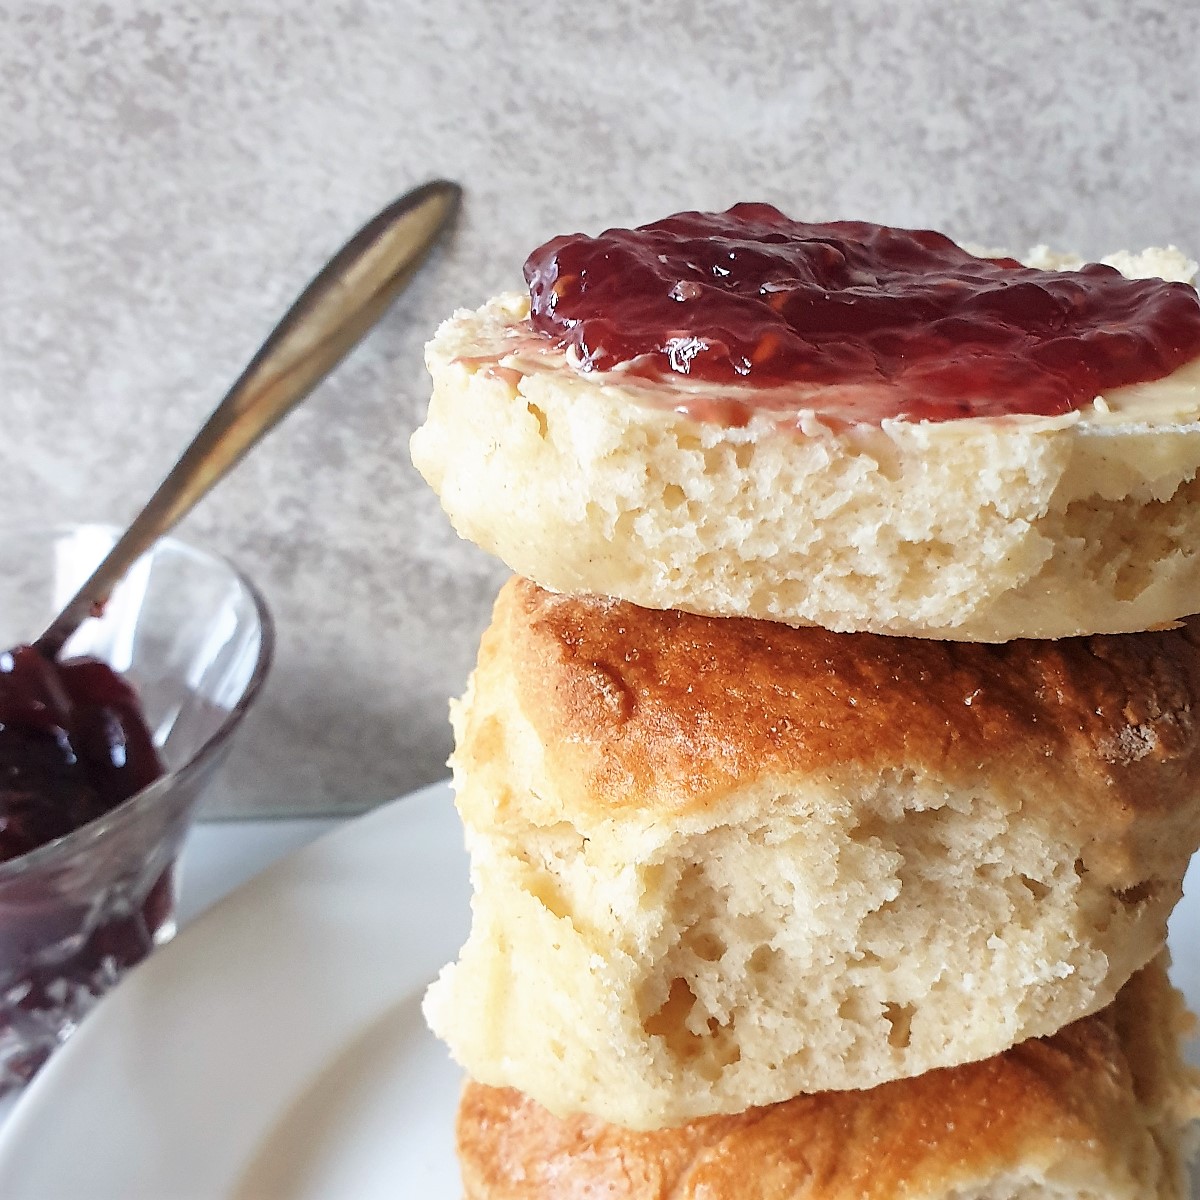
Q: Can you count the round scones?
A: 3